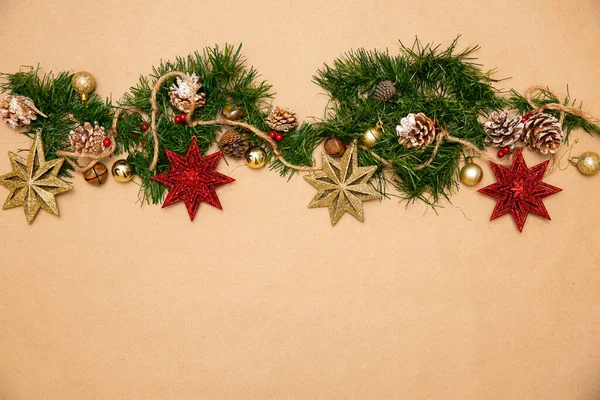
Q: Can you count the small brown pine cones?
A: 2